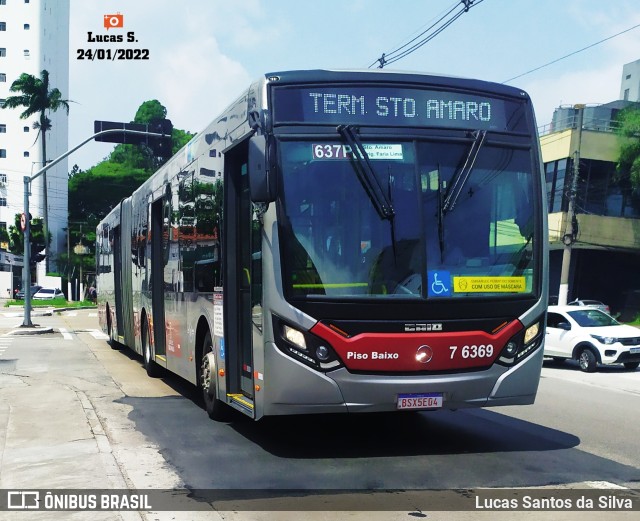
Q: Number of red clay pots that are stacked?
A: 0